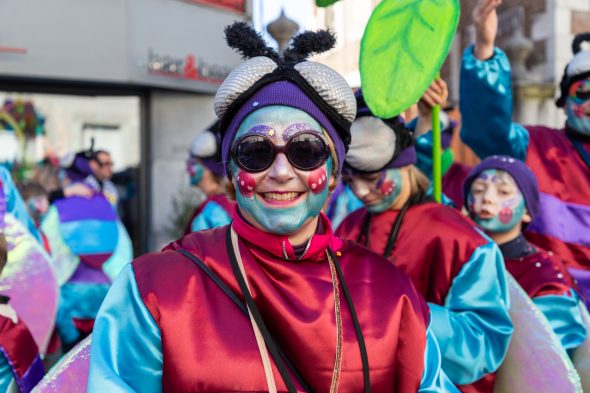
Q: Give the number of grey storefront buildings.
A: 1